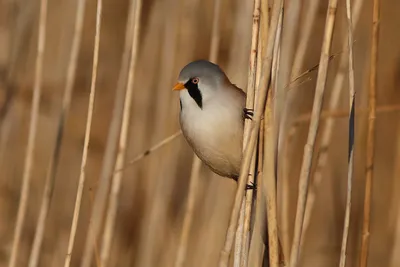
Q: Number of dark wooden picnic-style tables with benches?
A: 0